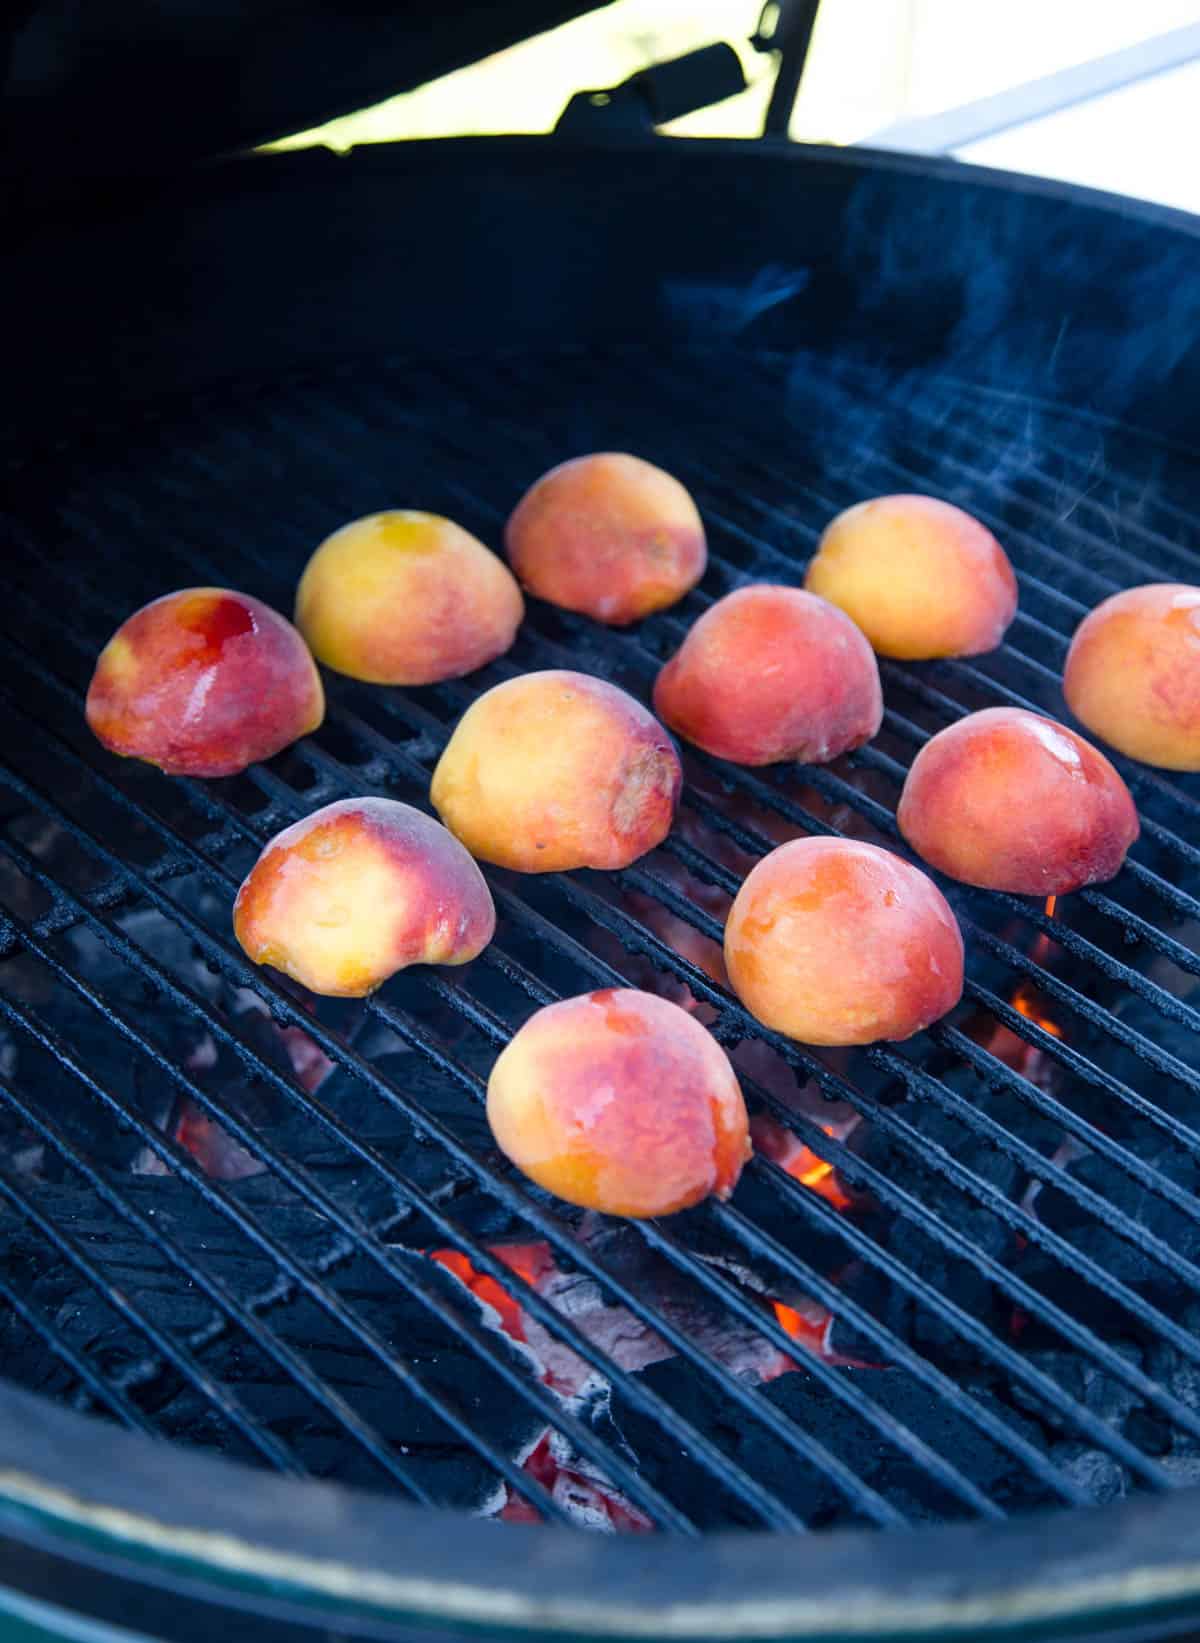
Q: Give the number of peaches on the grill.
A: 11